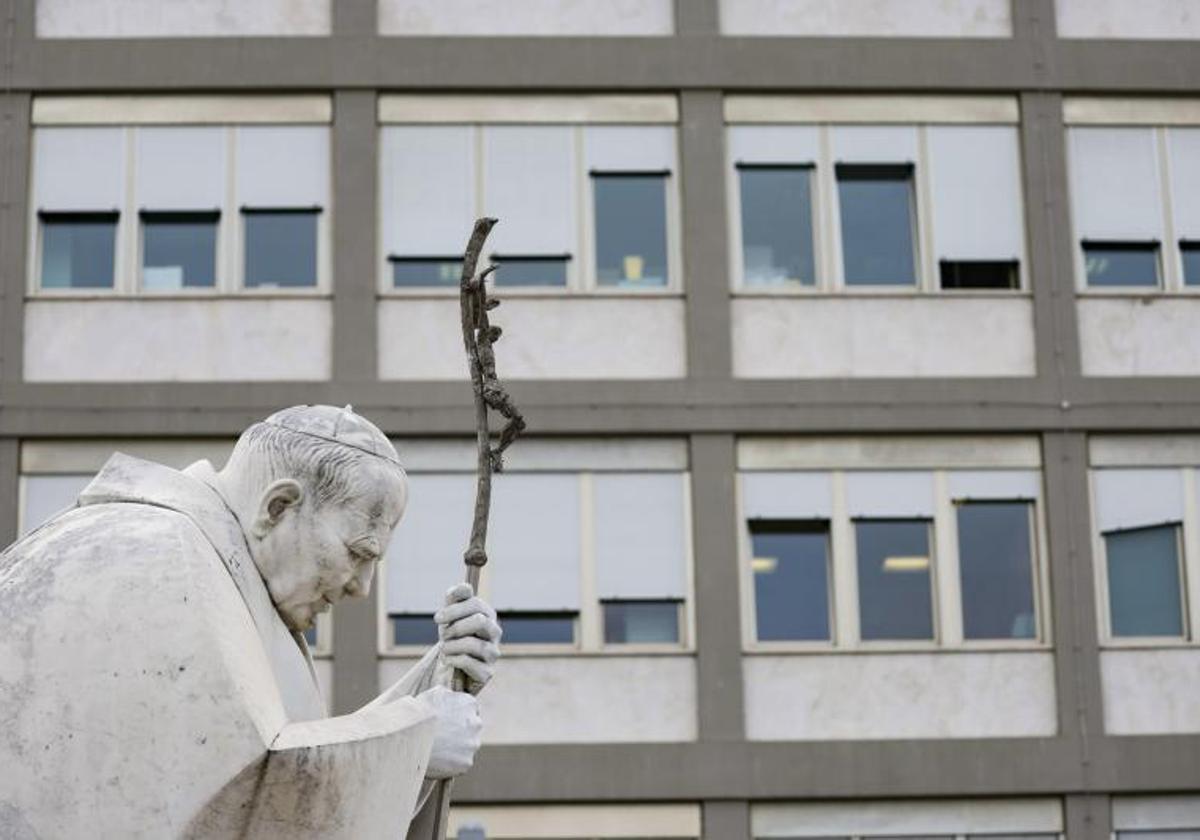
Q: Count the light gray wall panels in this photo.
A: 11